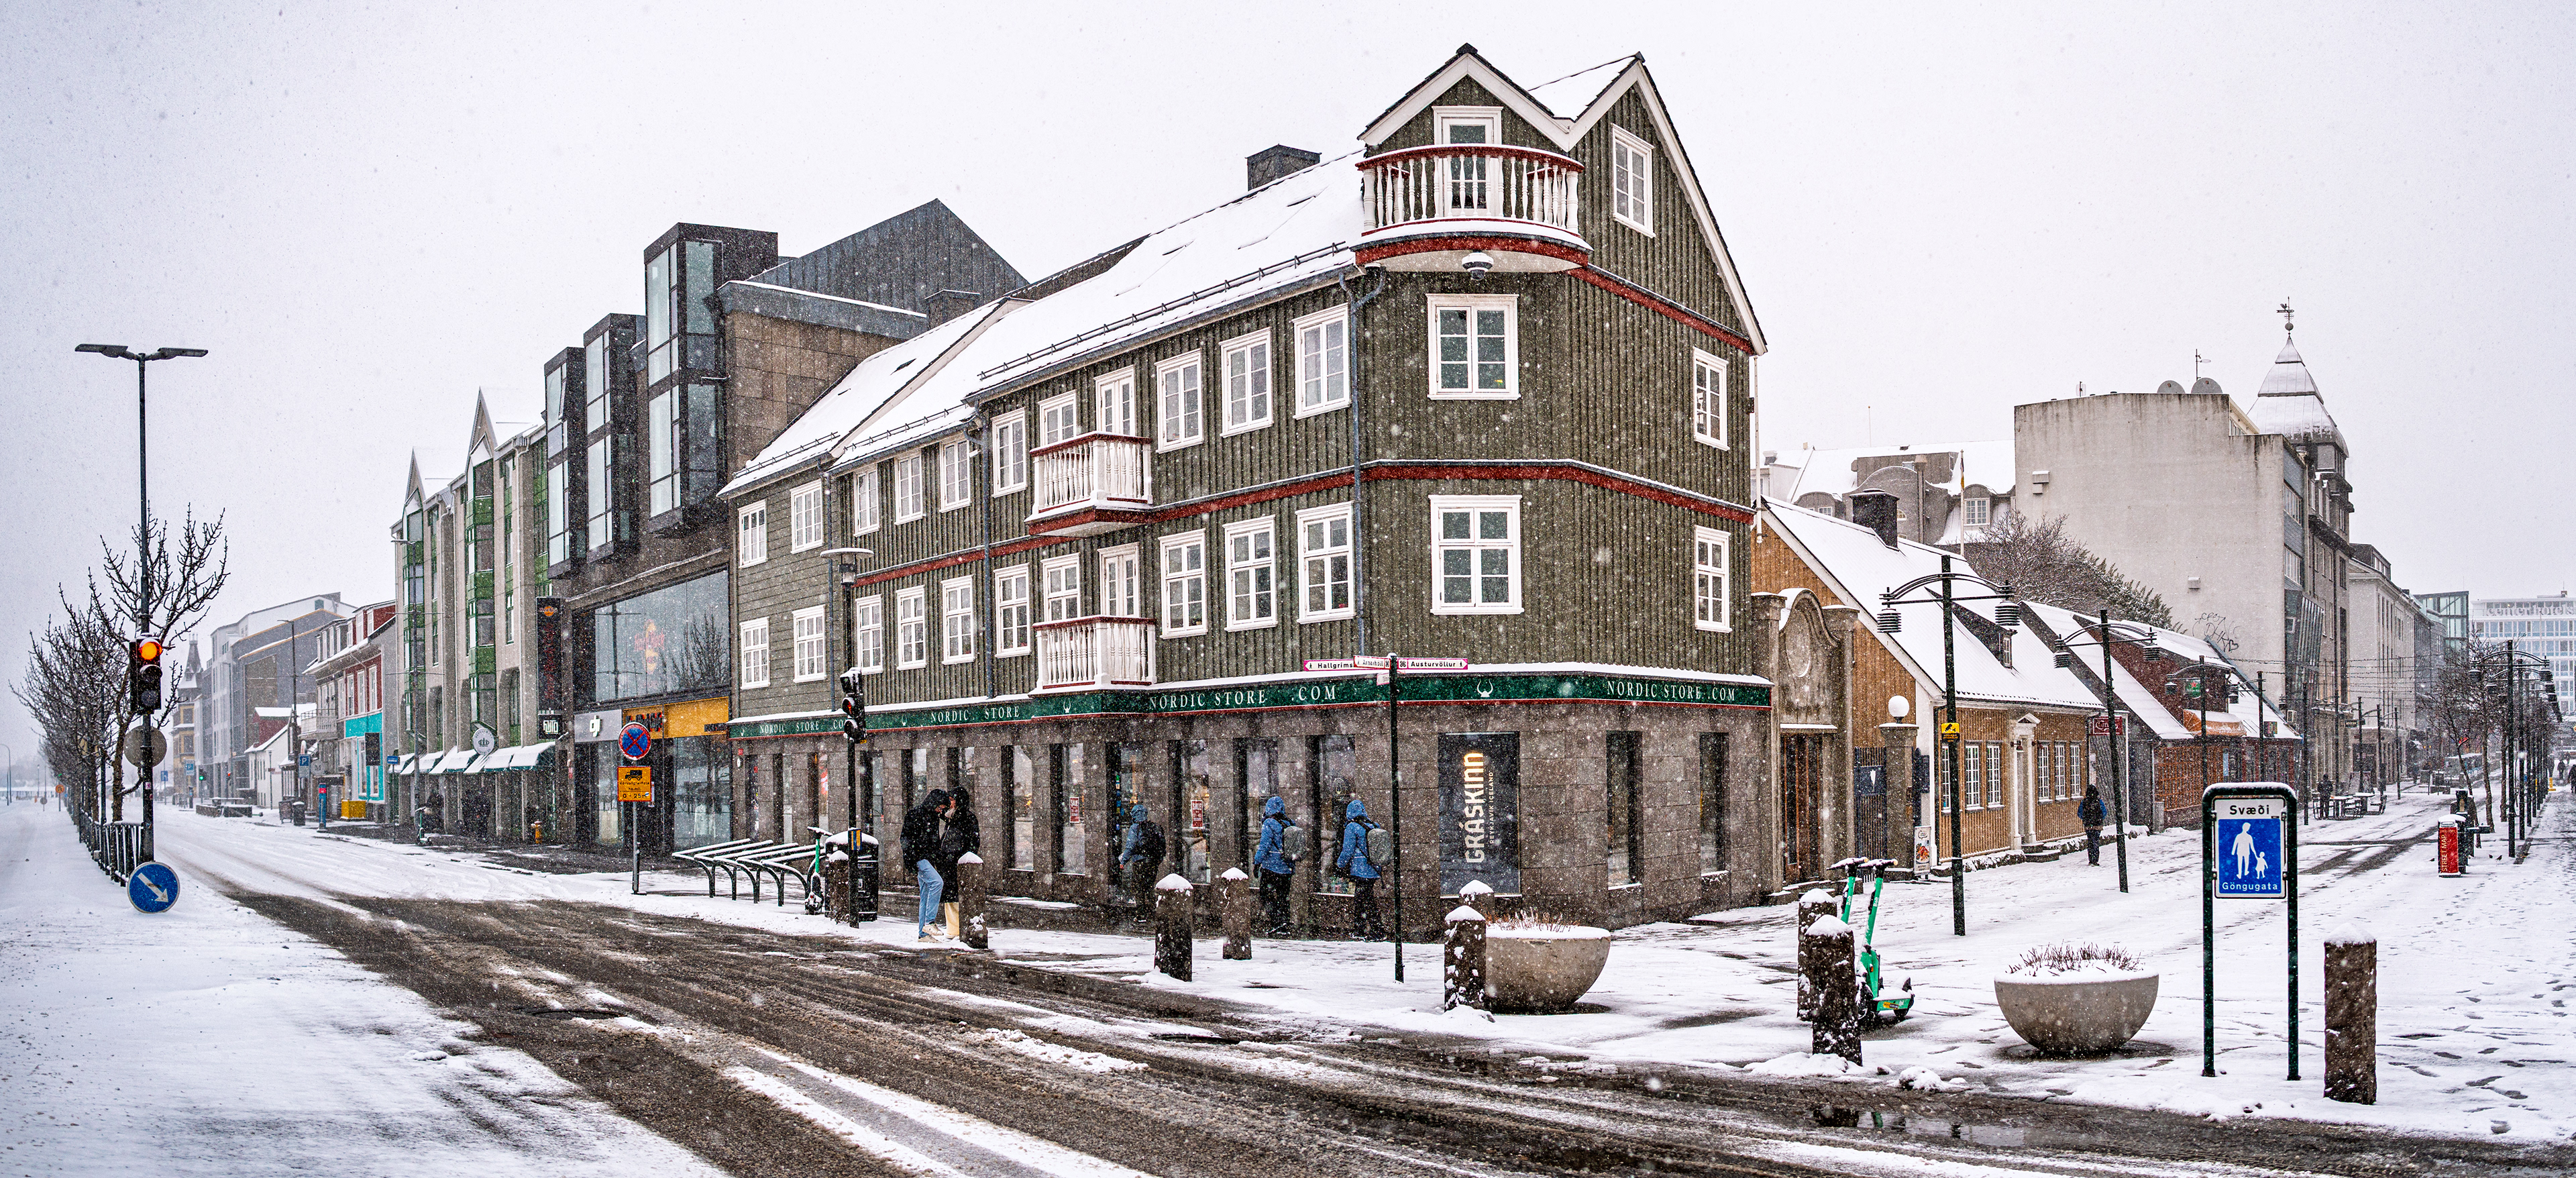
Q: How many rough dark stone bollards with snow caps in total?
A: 9